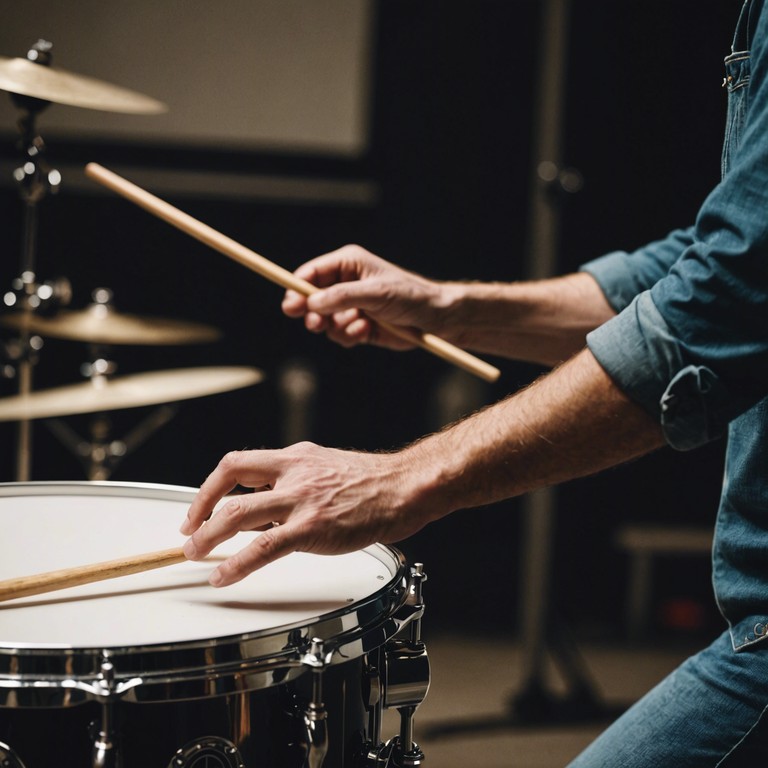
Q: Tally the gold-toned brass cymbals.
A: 3